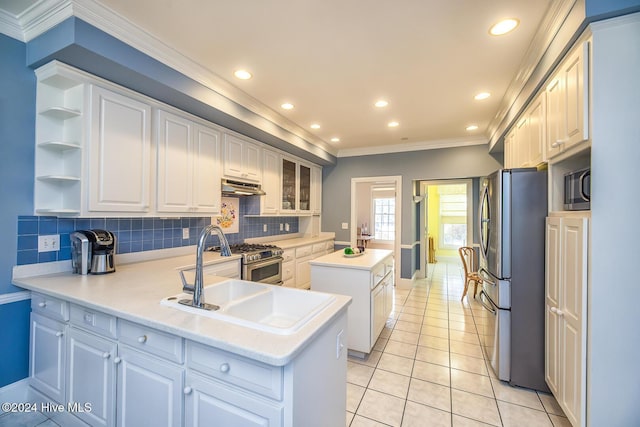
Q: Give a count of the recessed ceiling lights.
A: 9